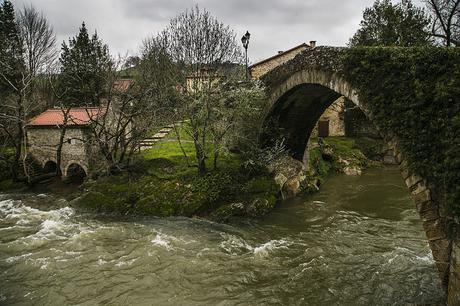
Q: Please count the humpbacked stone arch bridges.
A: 1